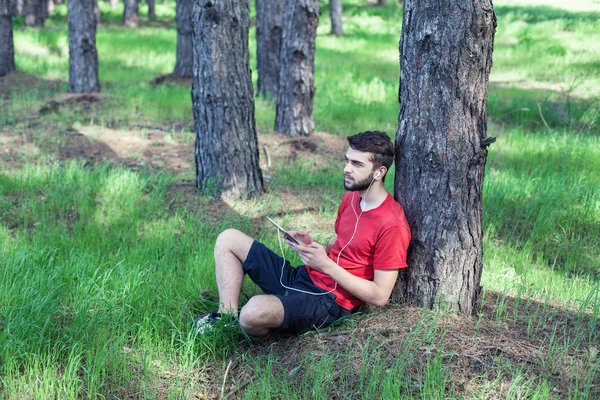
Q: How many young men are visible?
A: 1